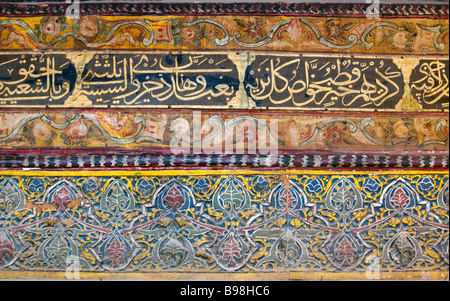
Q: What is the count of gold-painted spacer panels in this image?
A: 3